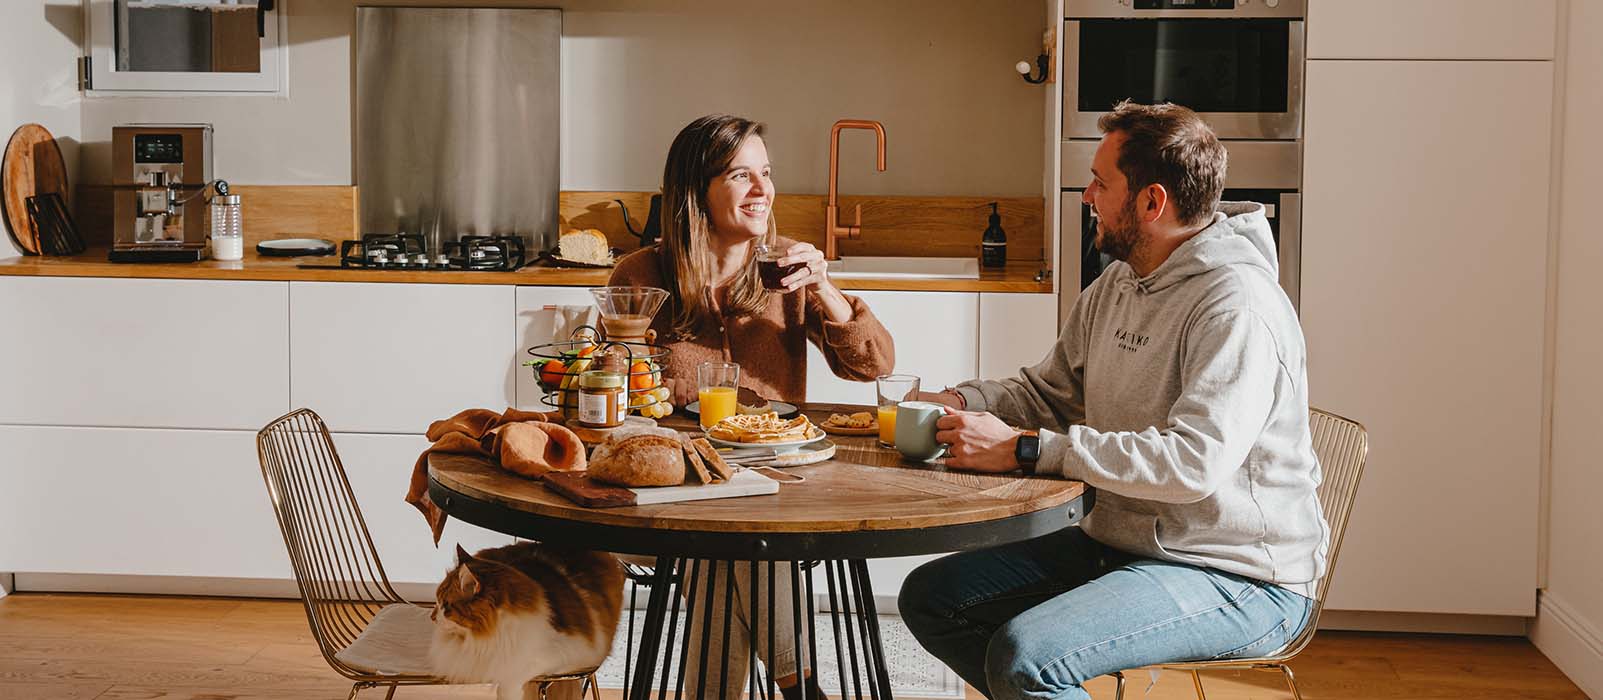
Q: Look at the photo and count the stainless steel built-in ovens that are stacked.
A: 2